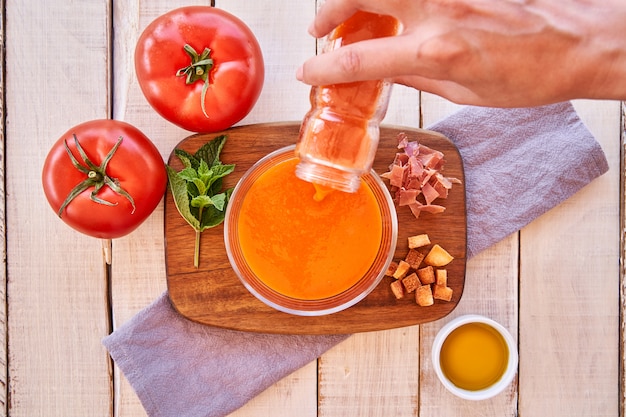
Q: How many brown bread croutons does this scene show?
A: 11